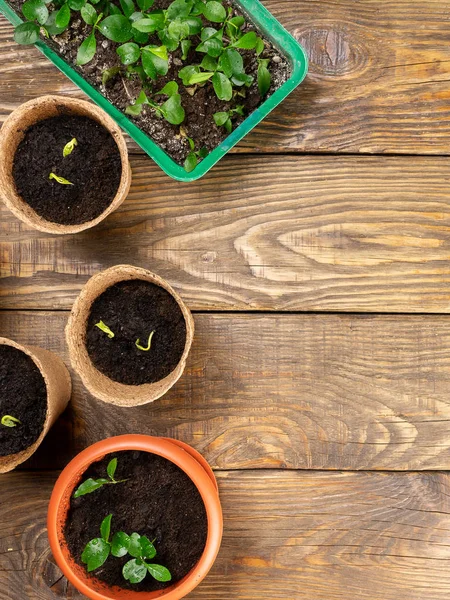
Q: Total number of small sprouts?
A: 5